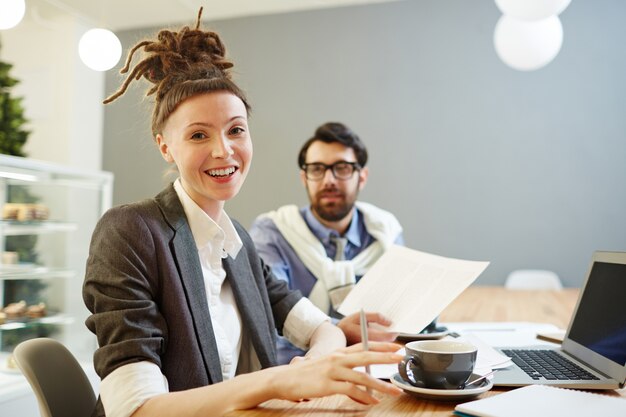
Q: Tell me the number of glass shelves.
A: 3